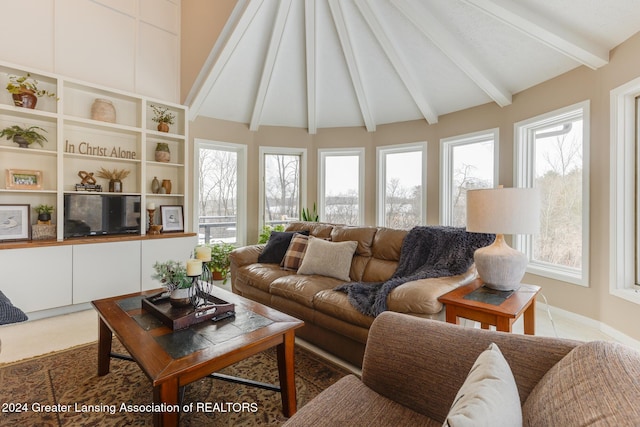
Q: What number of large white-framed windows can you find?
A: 7